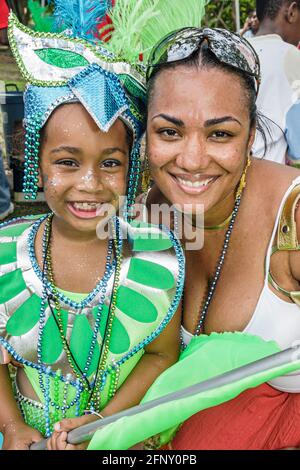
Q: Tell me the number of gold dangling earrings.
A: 2